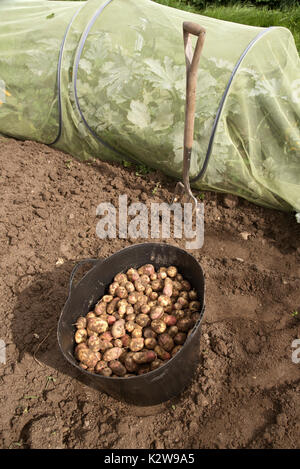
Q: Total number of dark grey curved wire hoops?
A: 3